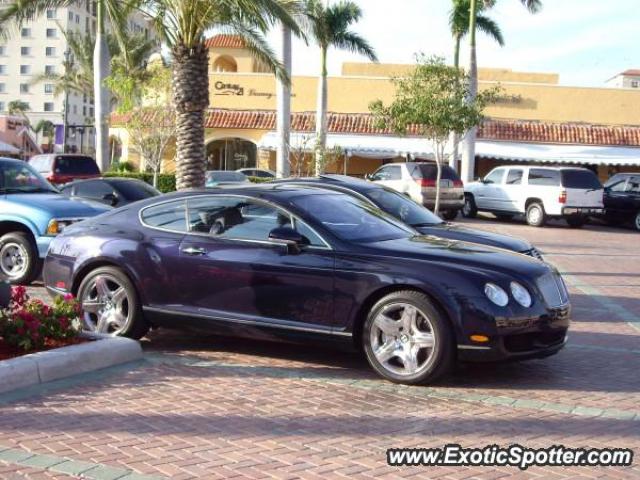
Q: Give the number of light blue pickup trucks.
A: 1